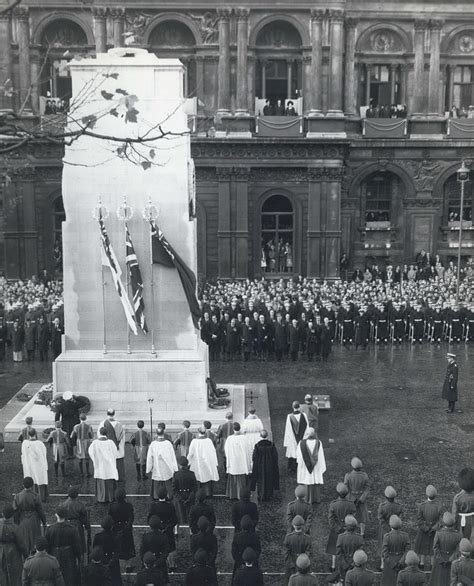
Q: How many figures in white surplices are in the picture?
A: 9